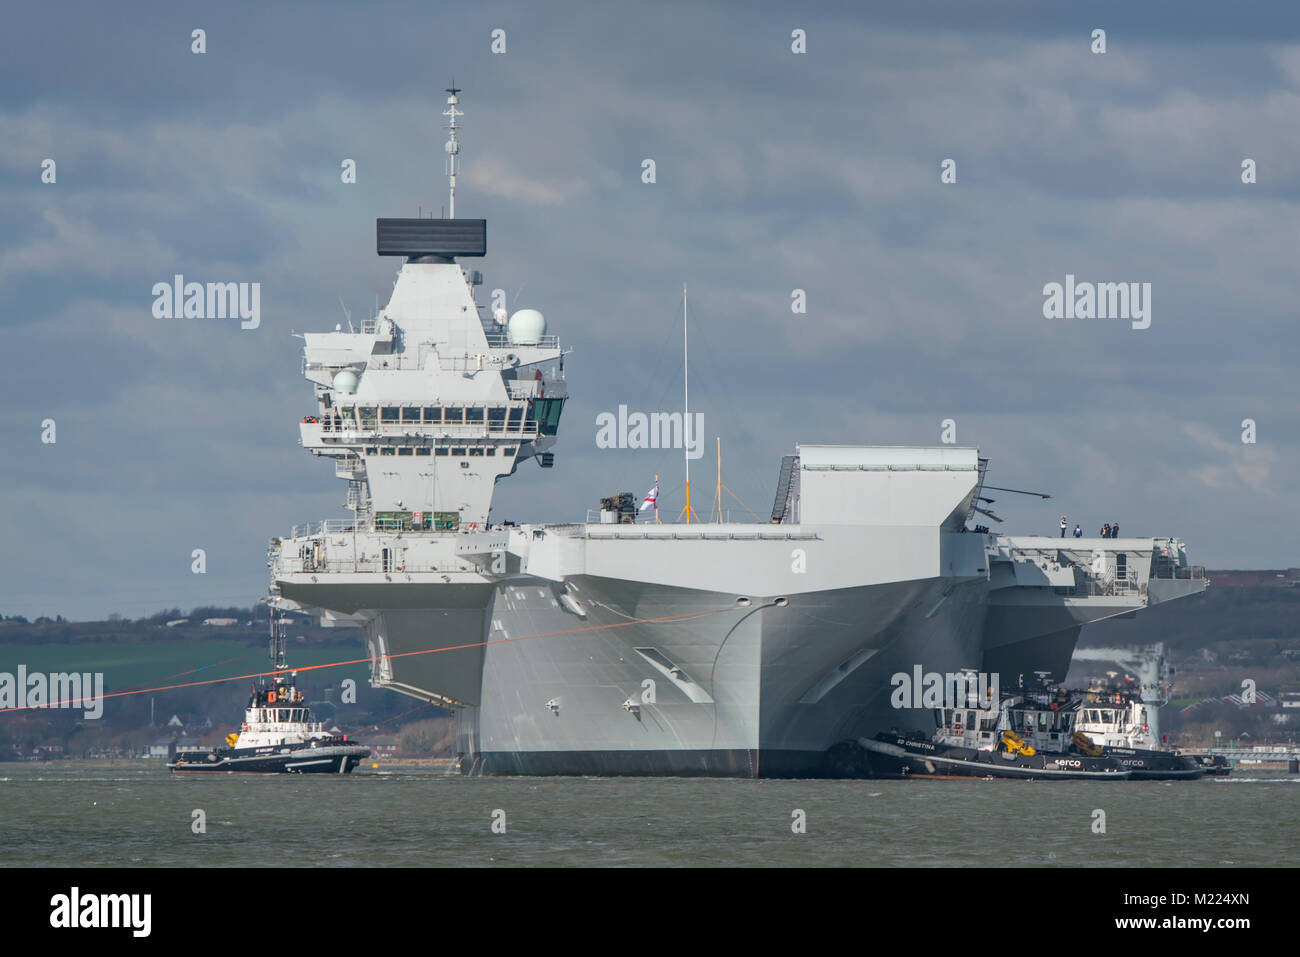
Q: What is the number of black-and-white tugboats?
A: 4